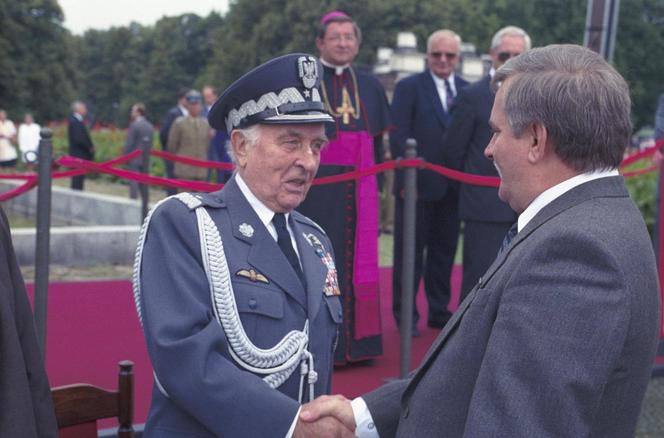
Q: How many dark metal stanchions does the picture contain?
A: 3